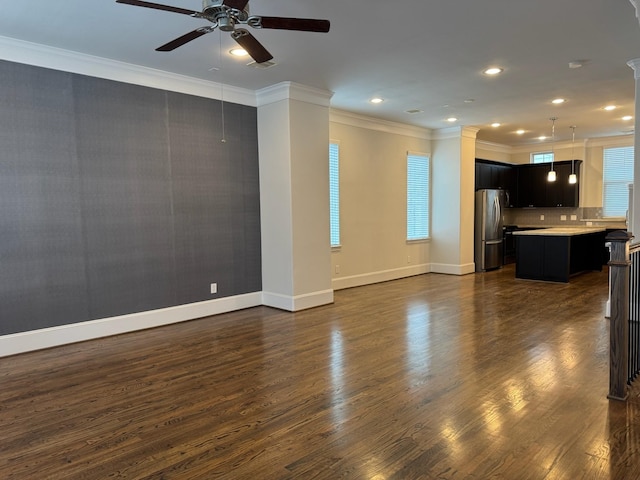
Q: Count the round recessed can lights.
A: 10